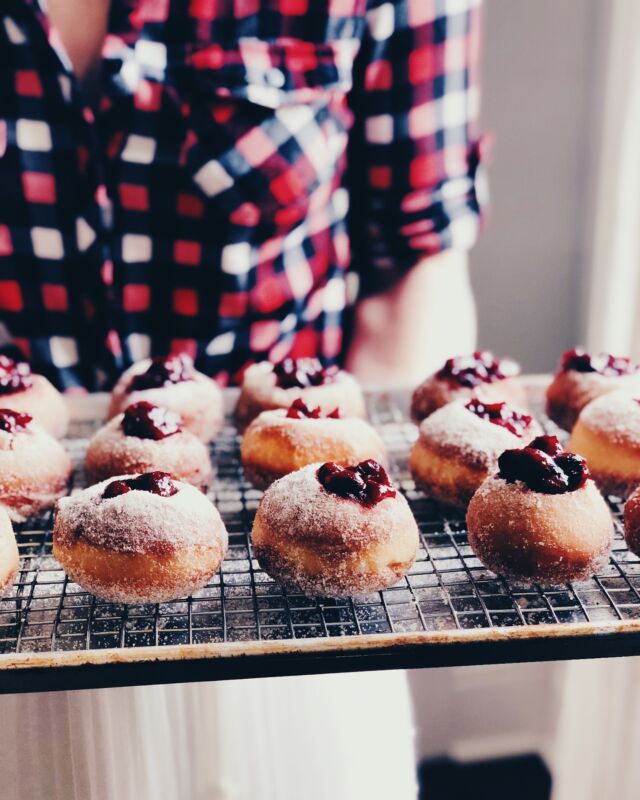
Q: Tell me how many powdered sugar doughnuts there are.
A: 15